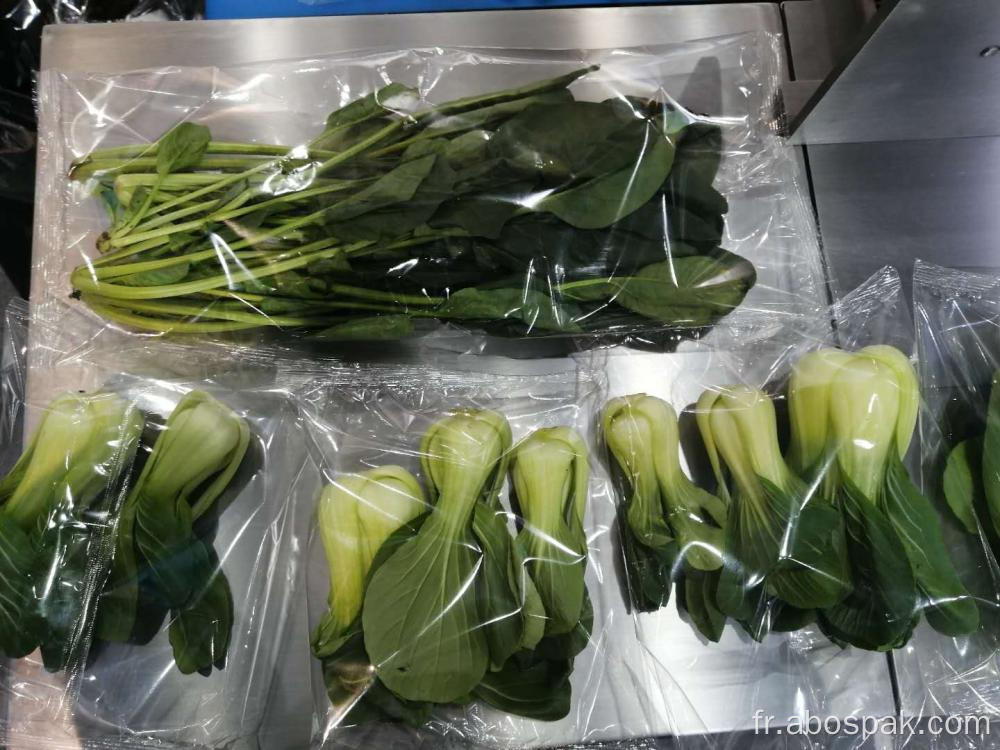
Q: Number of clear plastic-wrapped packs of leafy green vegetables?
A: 5